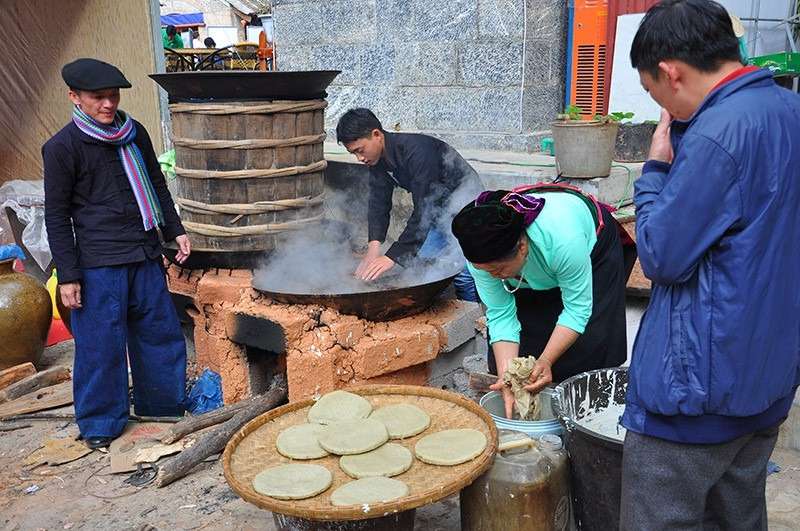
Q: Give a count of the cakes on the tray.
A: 8